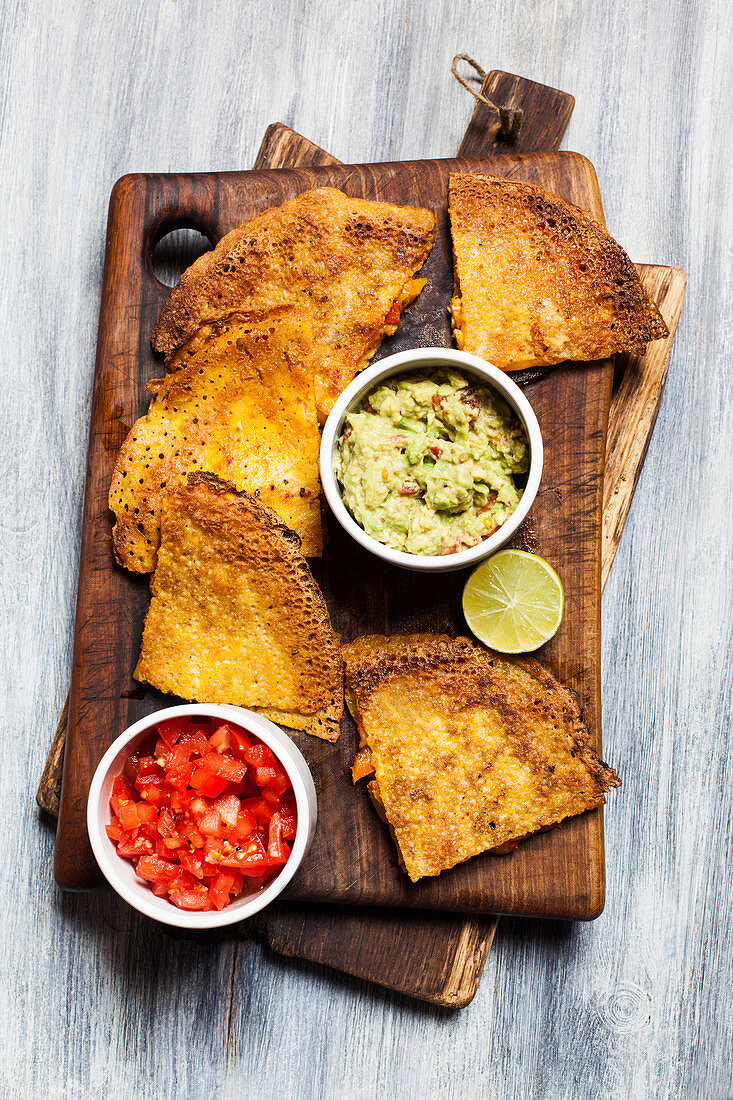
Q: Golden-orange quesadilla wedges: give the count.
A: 5